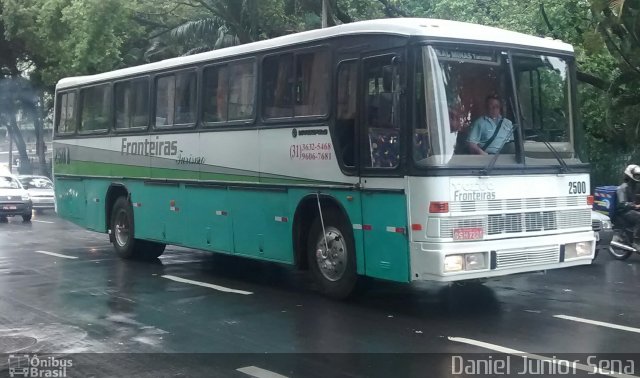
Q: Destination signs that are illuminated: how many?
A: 0